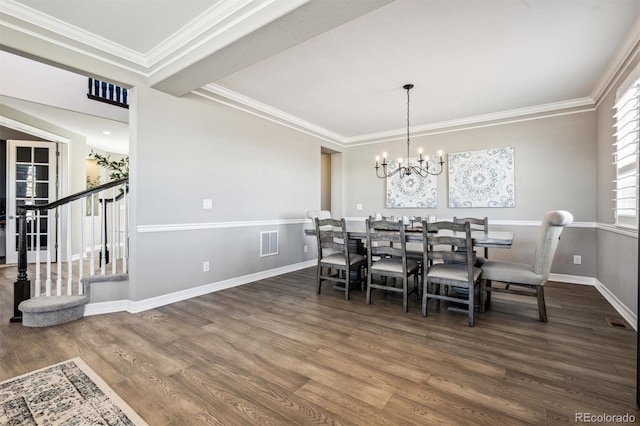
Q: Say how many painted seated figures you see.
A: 0